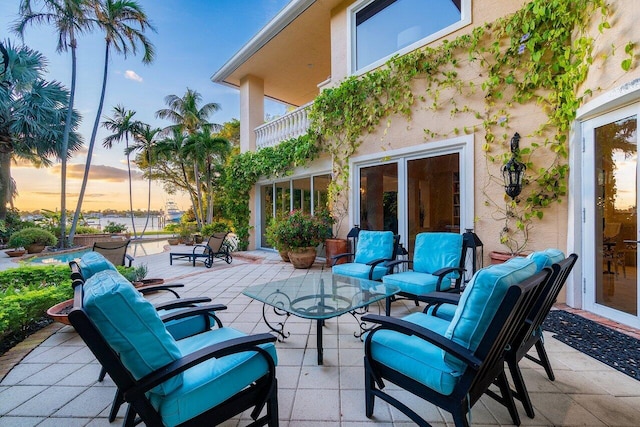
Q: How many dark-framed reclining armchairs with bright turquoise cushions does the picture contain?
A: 6